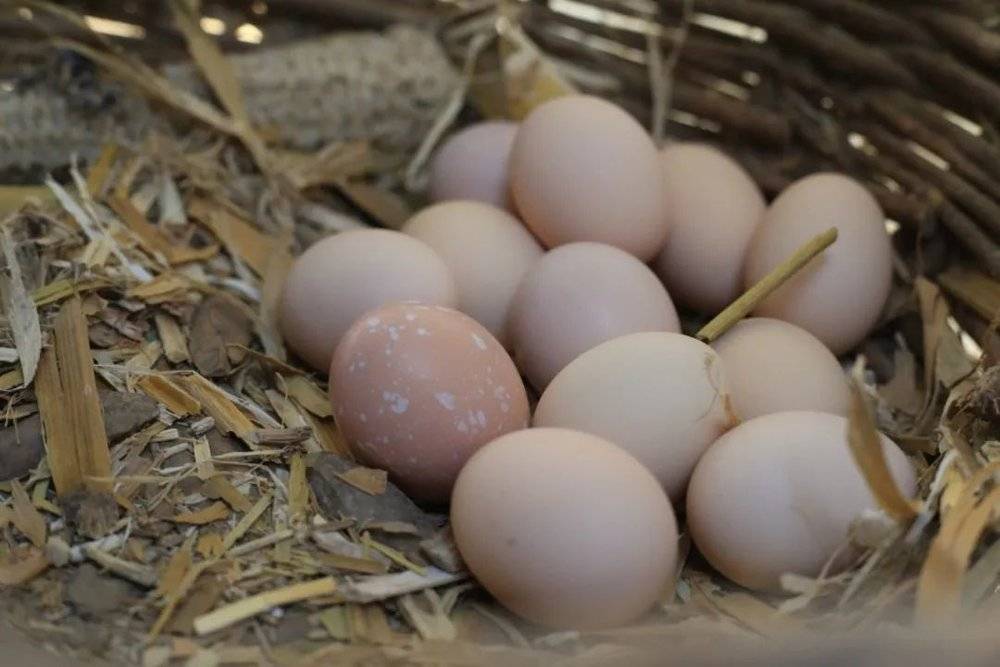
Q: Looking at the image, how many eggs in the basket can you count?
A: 12